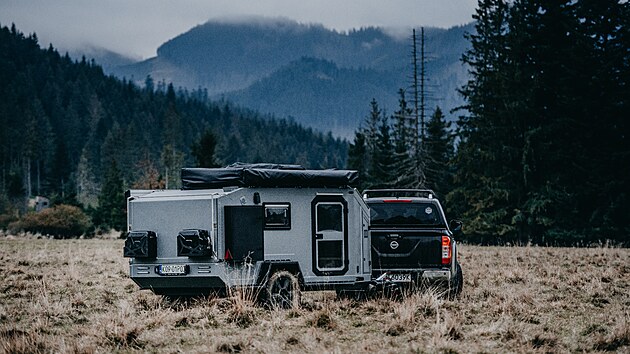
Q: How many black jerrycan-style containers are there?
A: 2